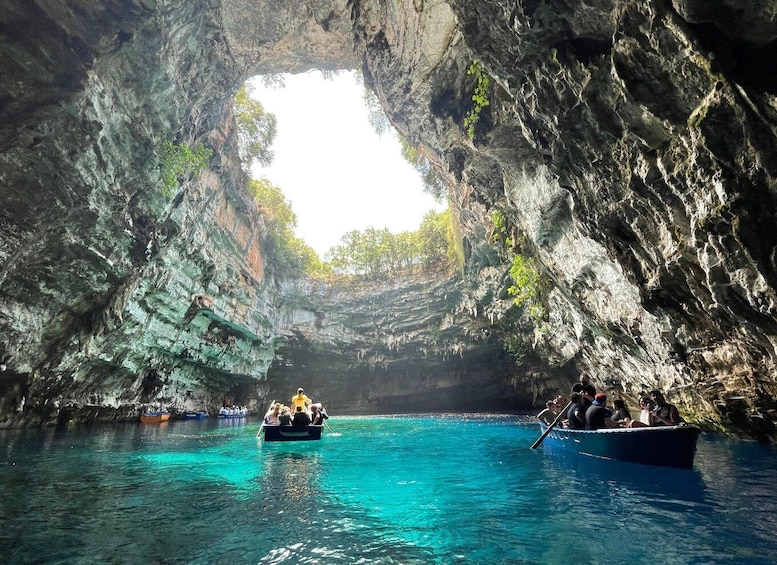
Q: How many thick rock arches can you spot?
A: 1